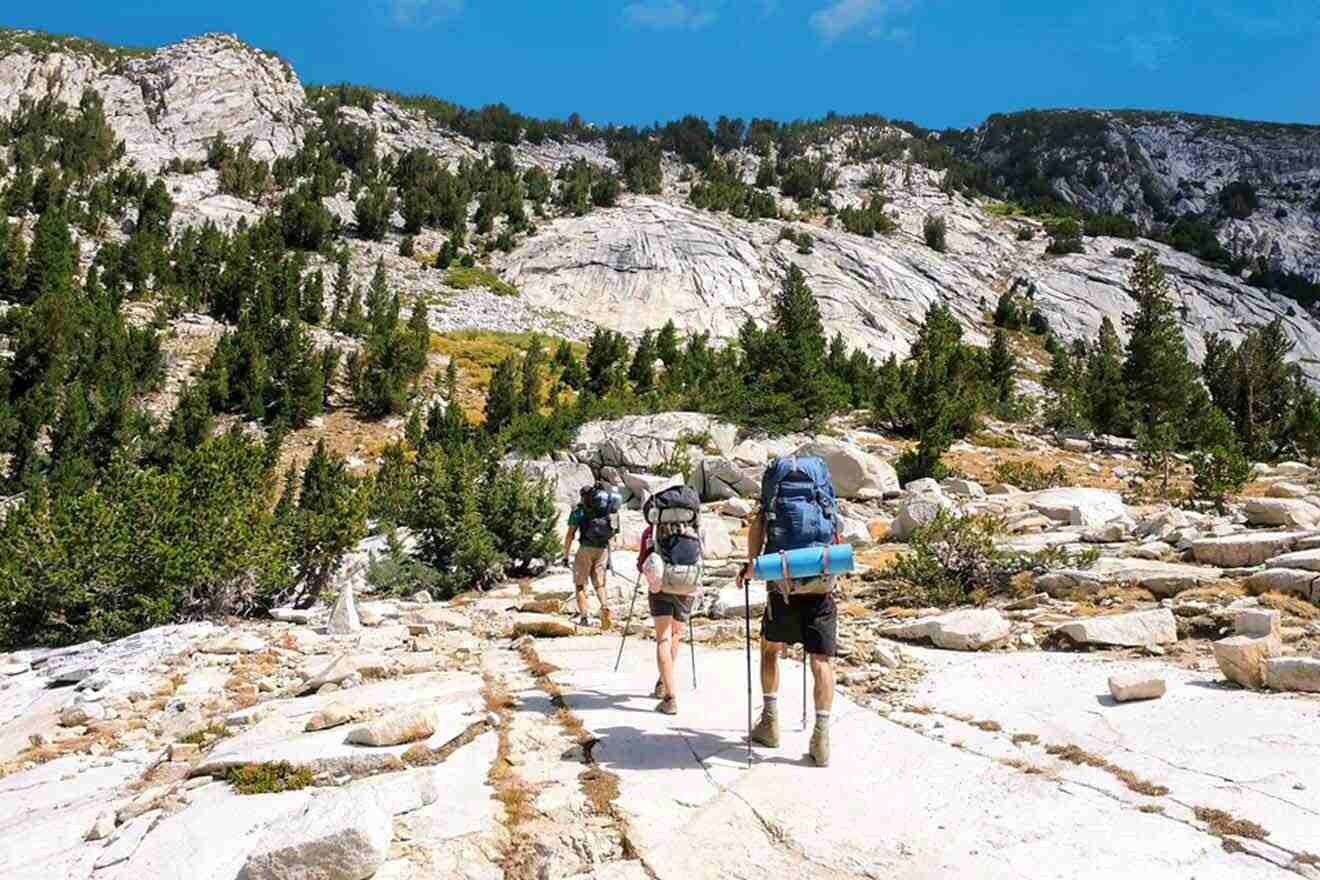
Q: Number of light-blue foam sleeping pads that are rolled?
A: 1